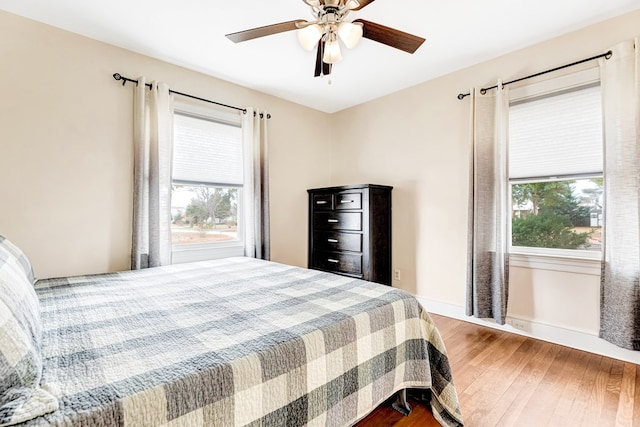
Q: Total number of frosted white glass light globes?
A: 3